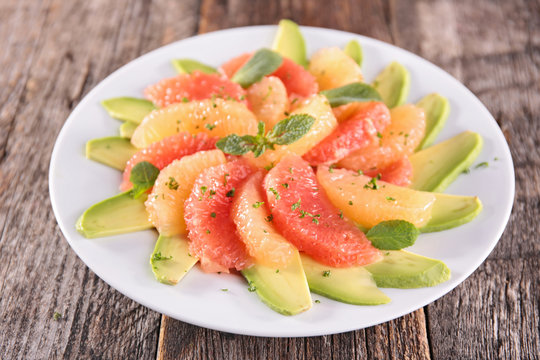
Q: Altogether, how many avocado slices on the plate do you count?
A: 15